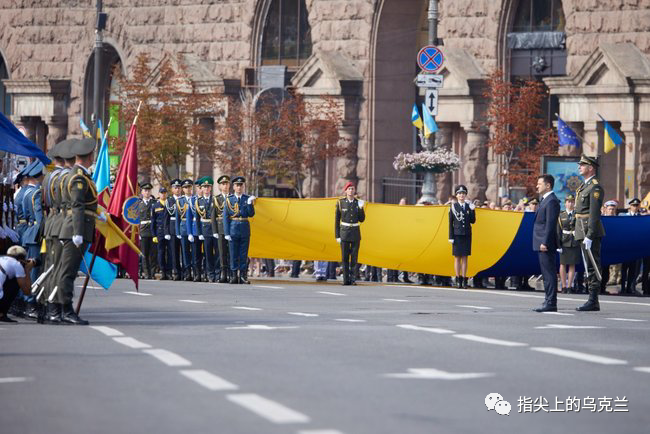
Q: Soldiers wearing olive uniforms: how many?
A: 8